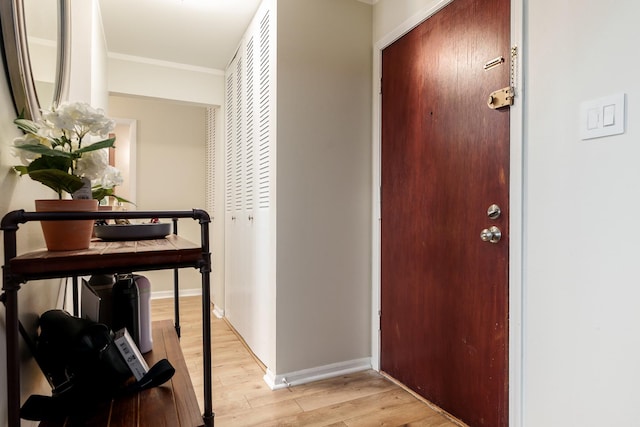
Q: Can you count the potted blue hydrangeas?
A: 0